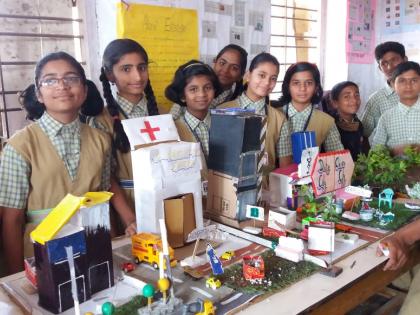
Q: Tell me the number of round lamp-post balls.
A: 4